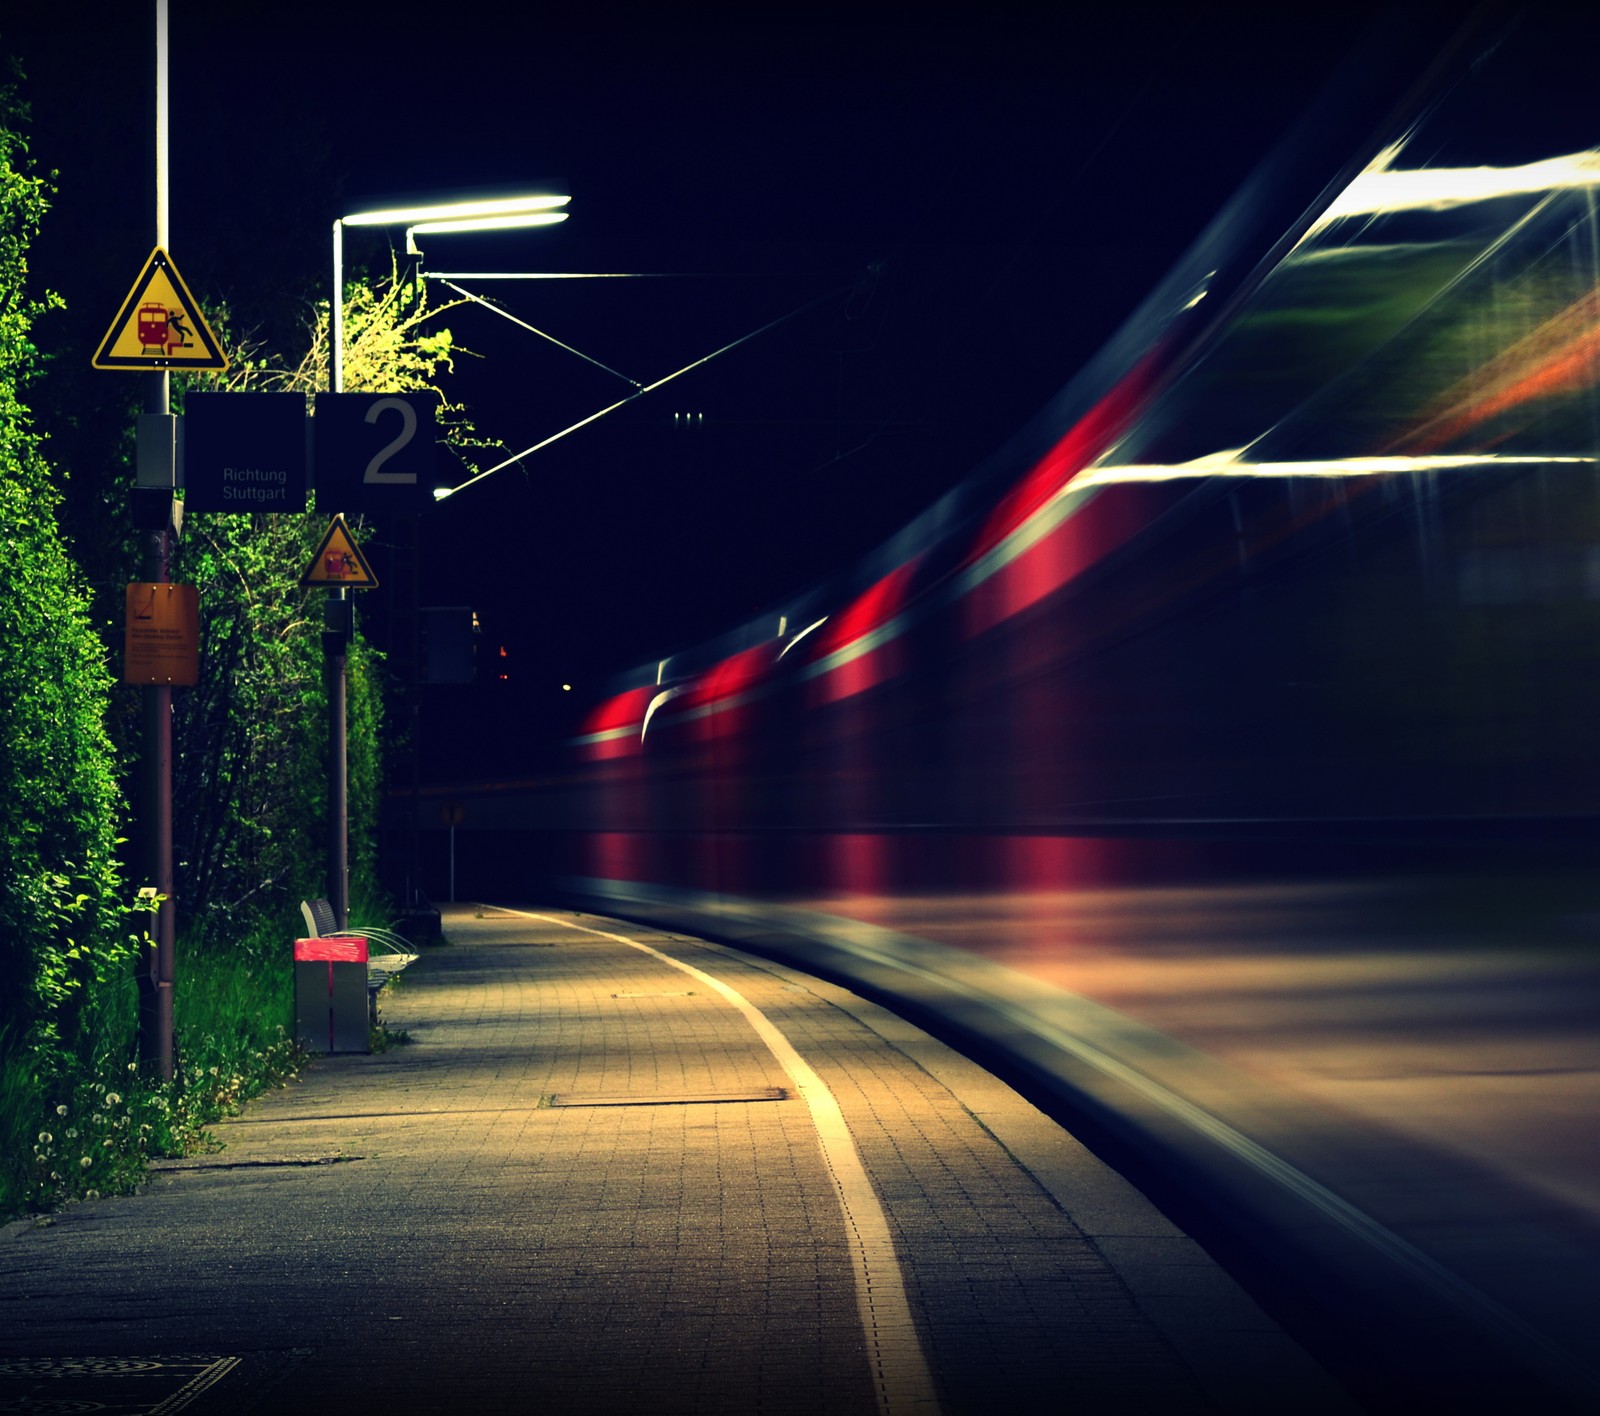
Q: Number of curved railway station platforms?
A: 1